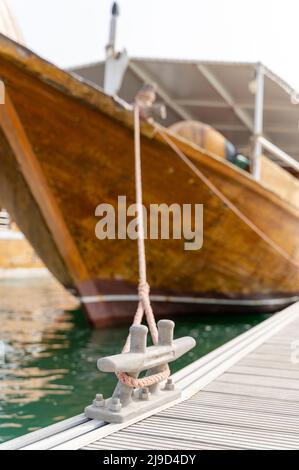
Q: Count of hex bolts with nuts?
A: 4